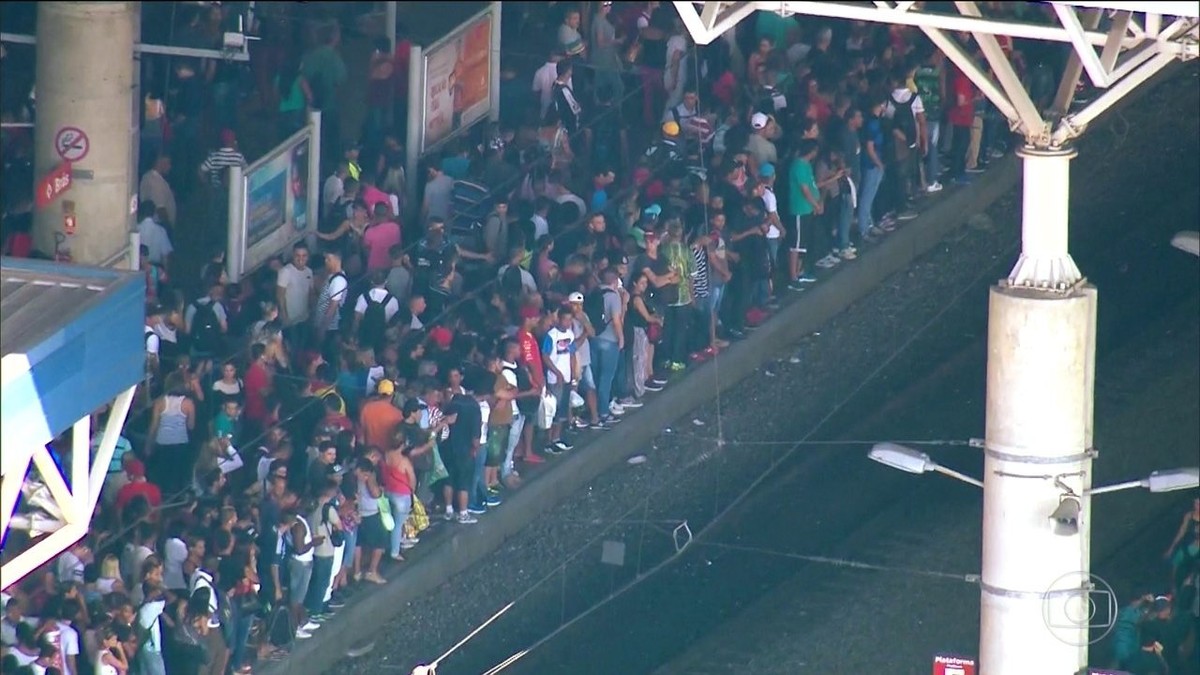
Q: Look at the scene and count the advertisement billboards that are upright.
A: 2